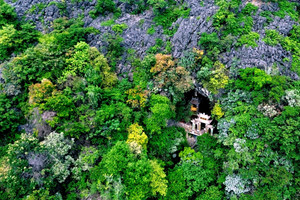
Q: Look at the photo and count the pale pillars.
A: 4